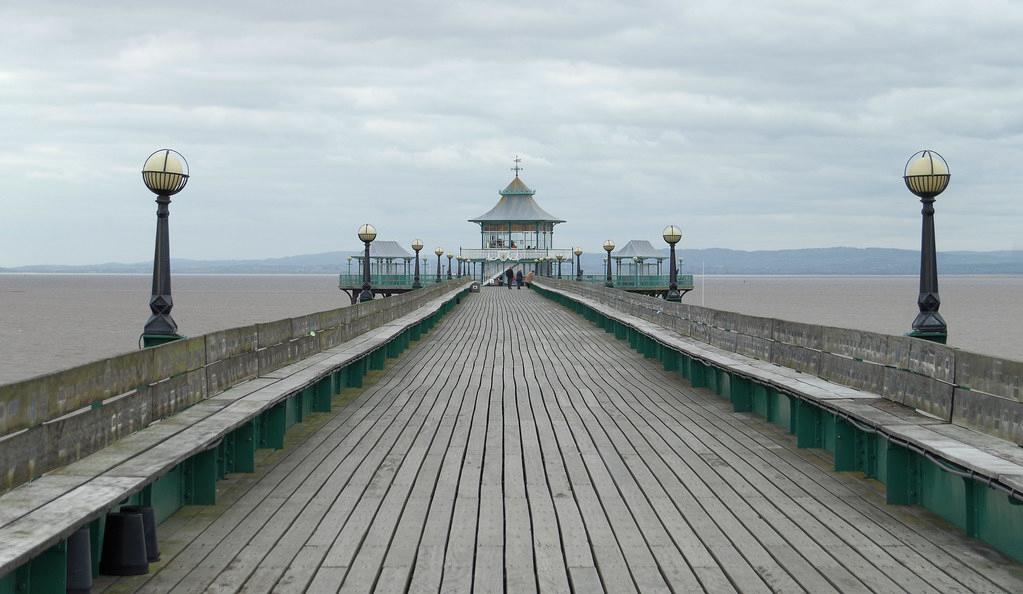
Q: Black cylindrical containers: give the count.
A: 3